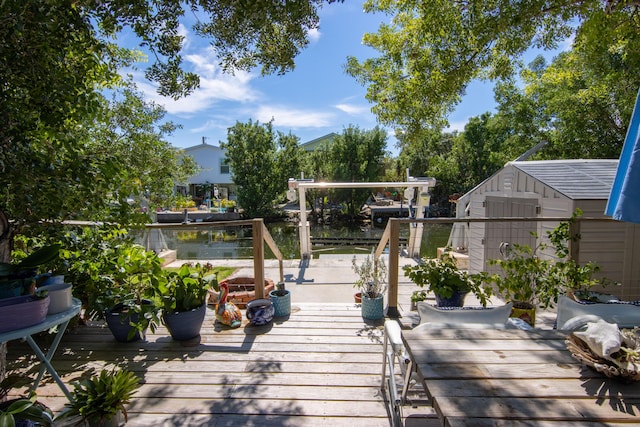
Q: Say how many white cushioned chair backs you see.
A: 2